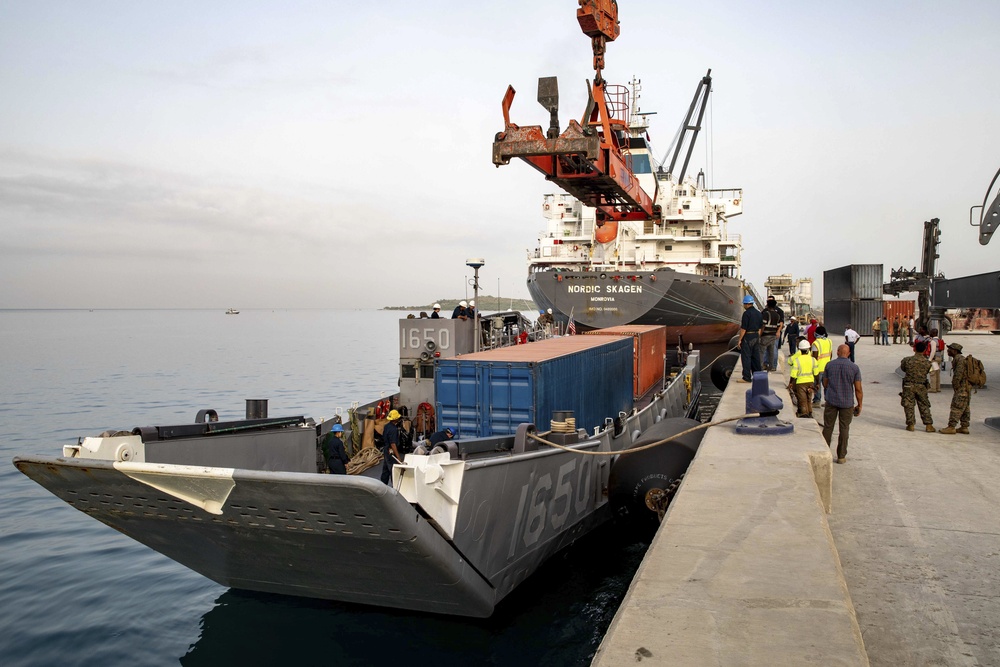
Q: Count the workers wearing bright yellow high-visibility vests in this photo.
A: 3